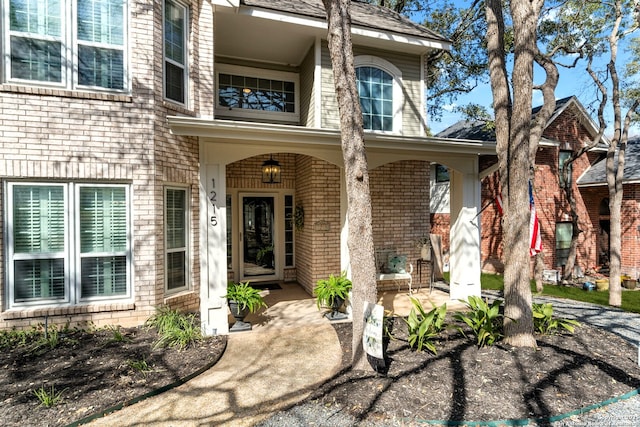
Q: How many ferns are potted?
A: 2